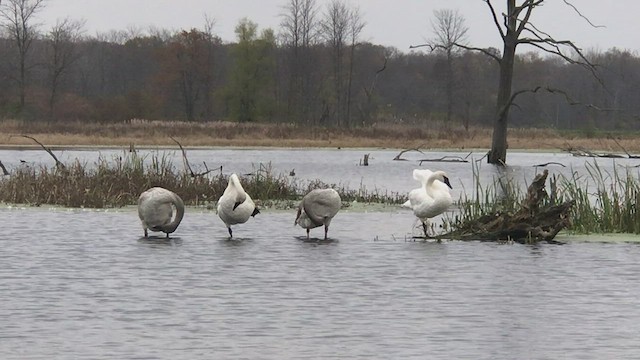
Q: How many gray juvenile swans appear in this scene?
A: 2